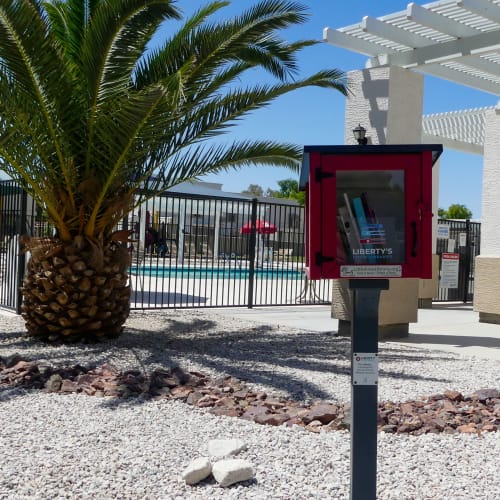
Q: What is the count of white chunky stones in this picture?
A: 3